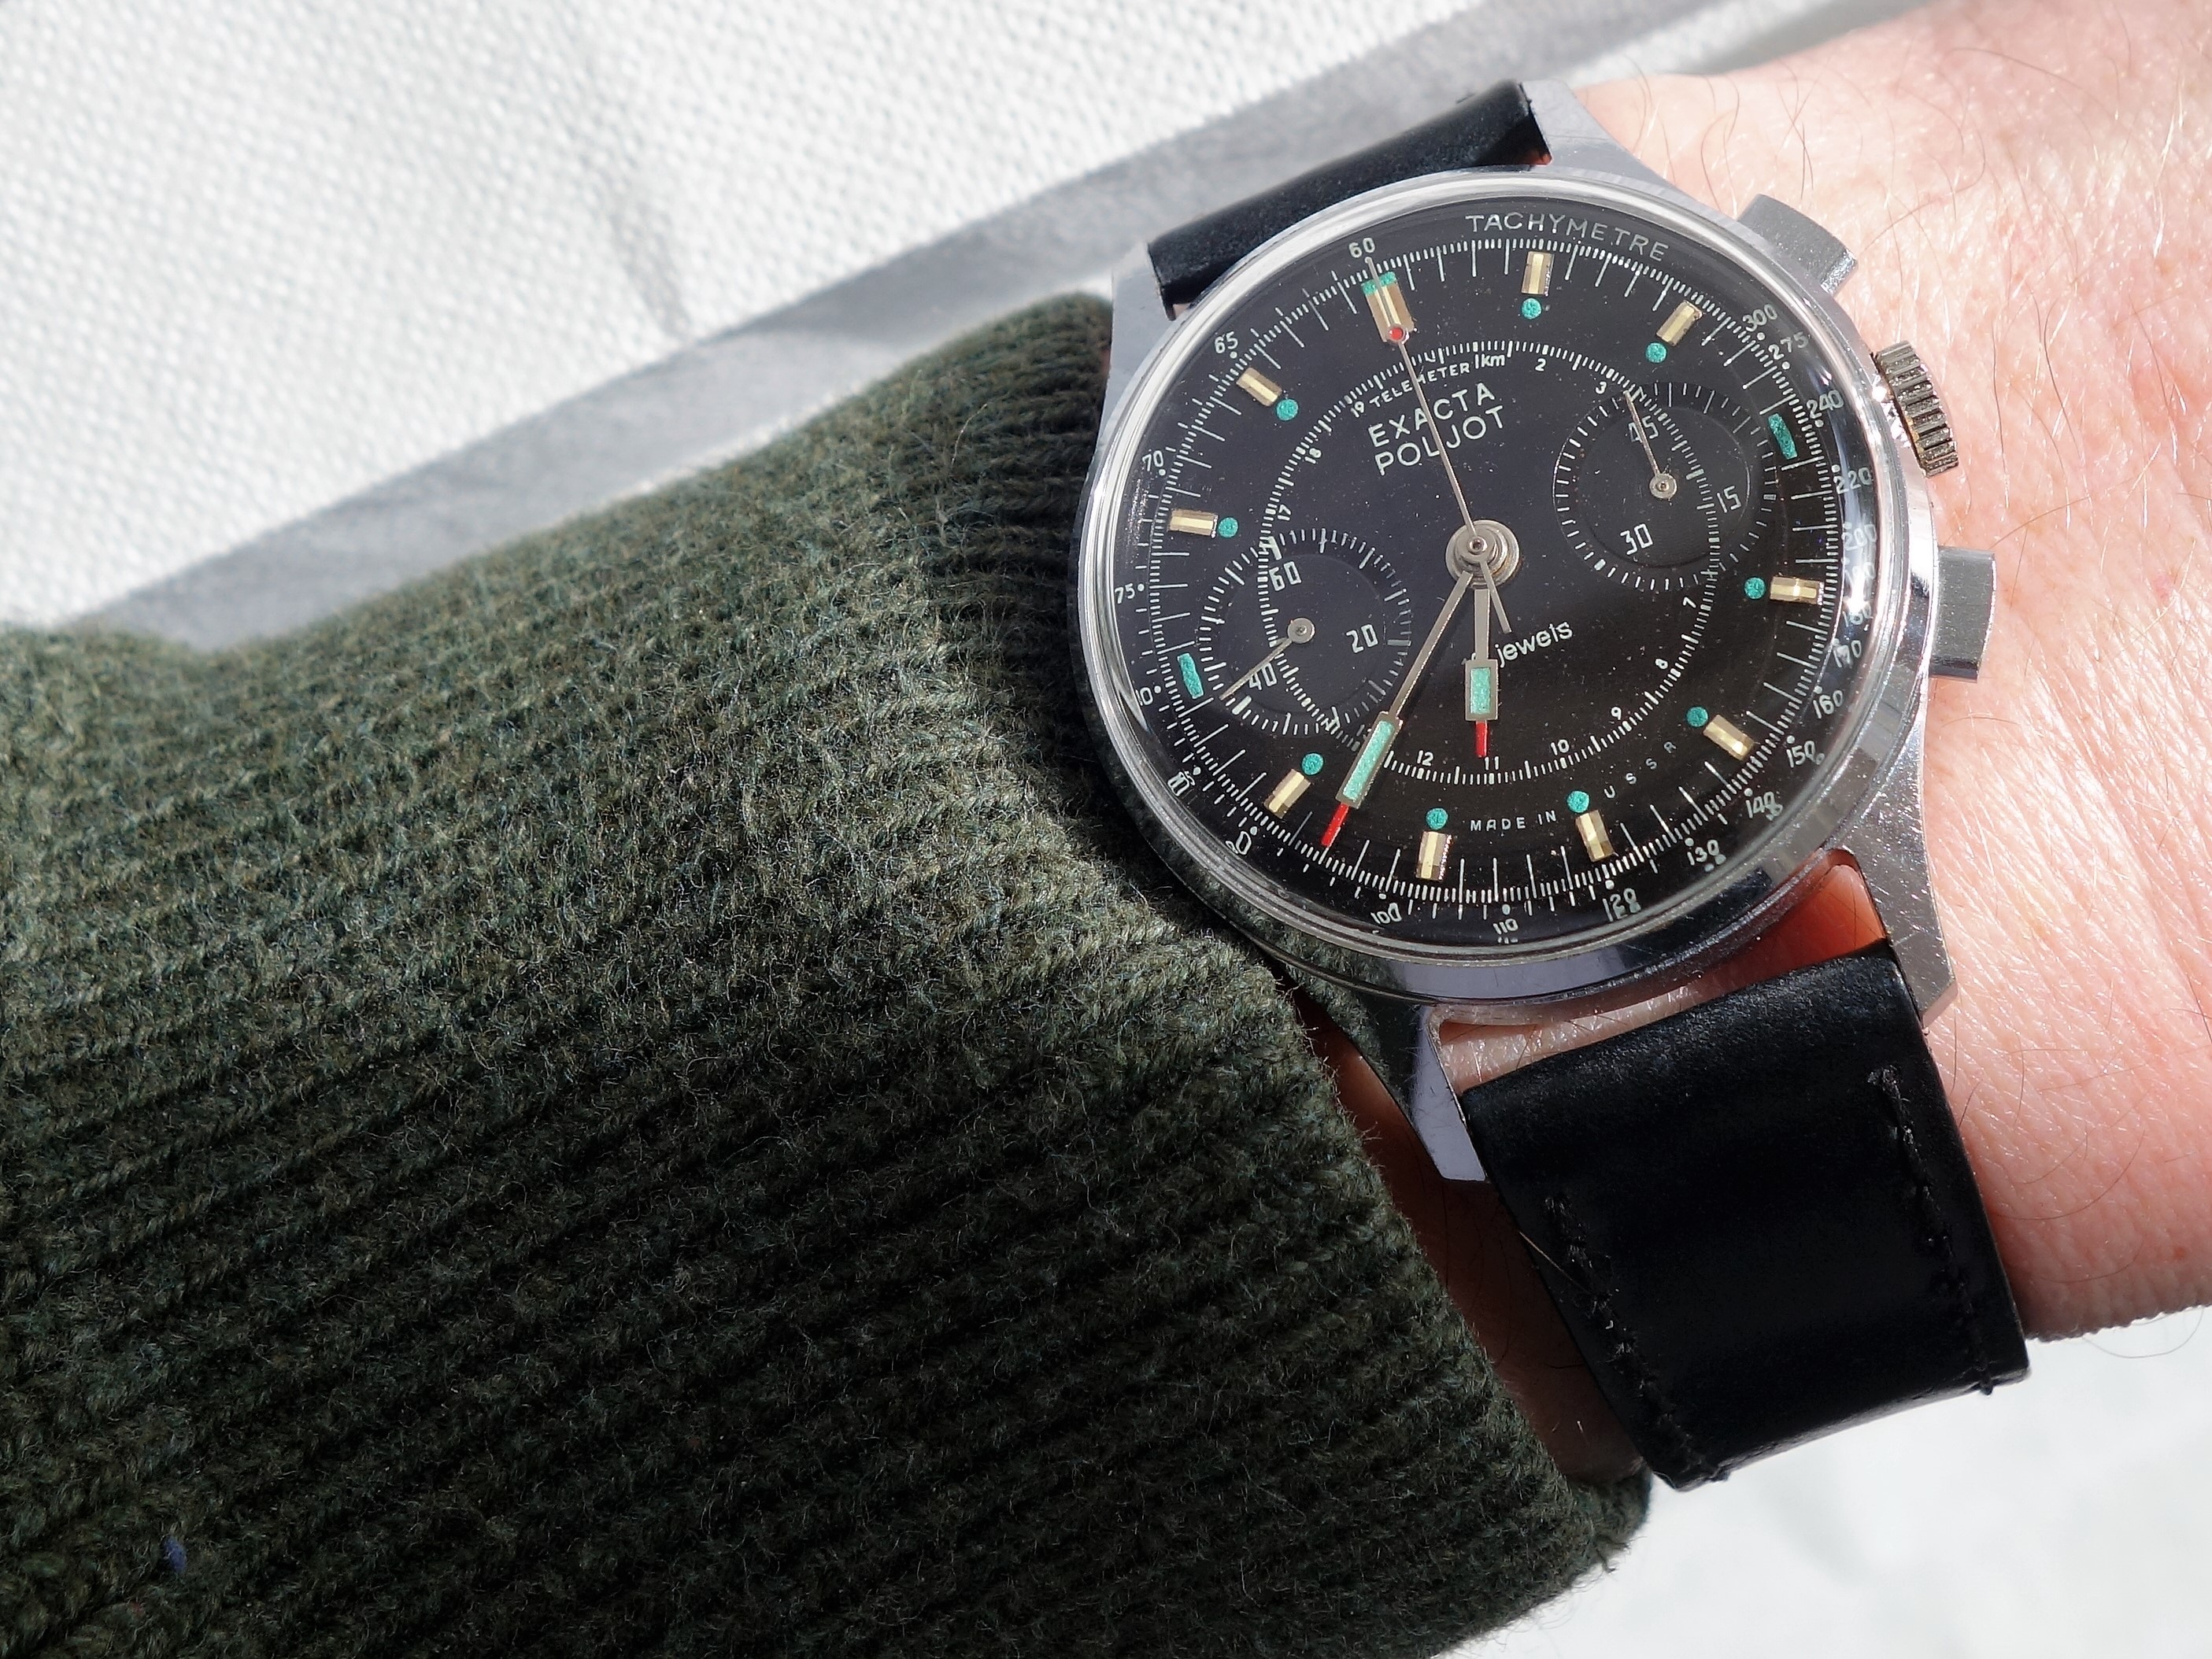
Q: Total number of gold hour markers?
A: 10